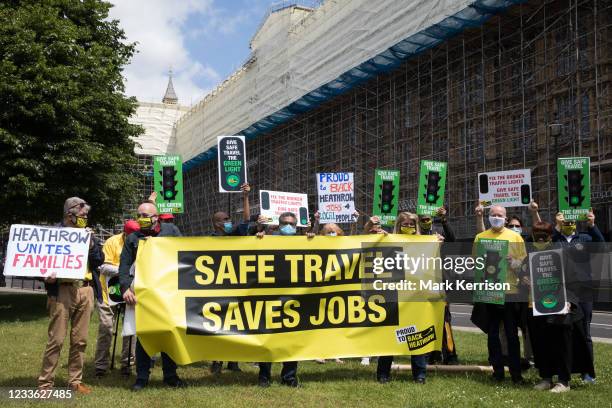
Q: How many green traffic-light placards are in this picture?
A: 5